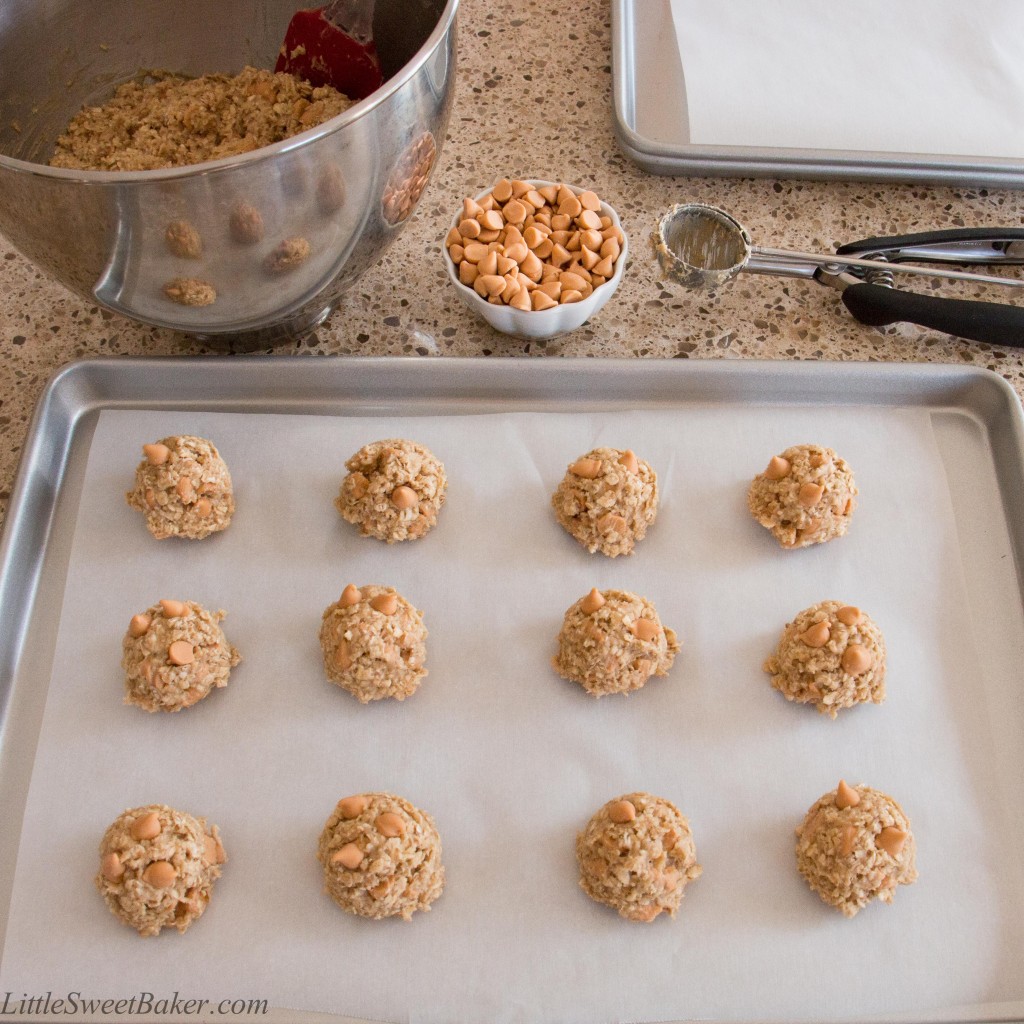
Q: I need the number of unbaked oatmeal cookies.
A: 12